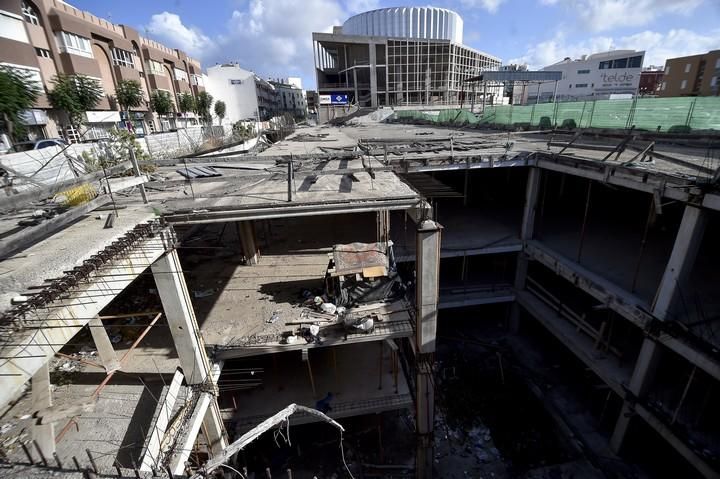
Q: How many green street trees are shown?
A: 7